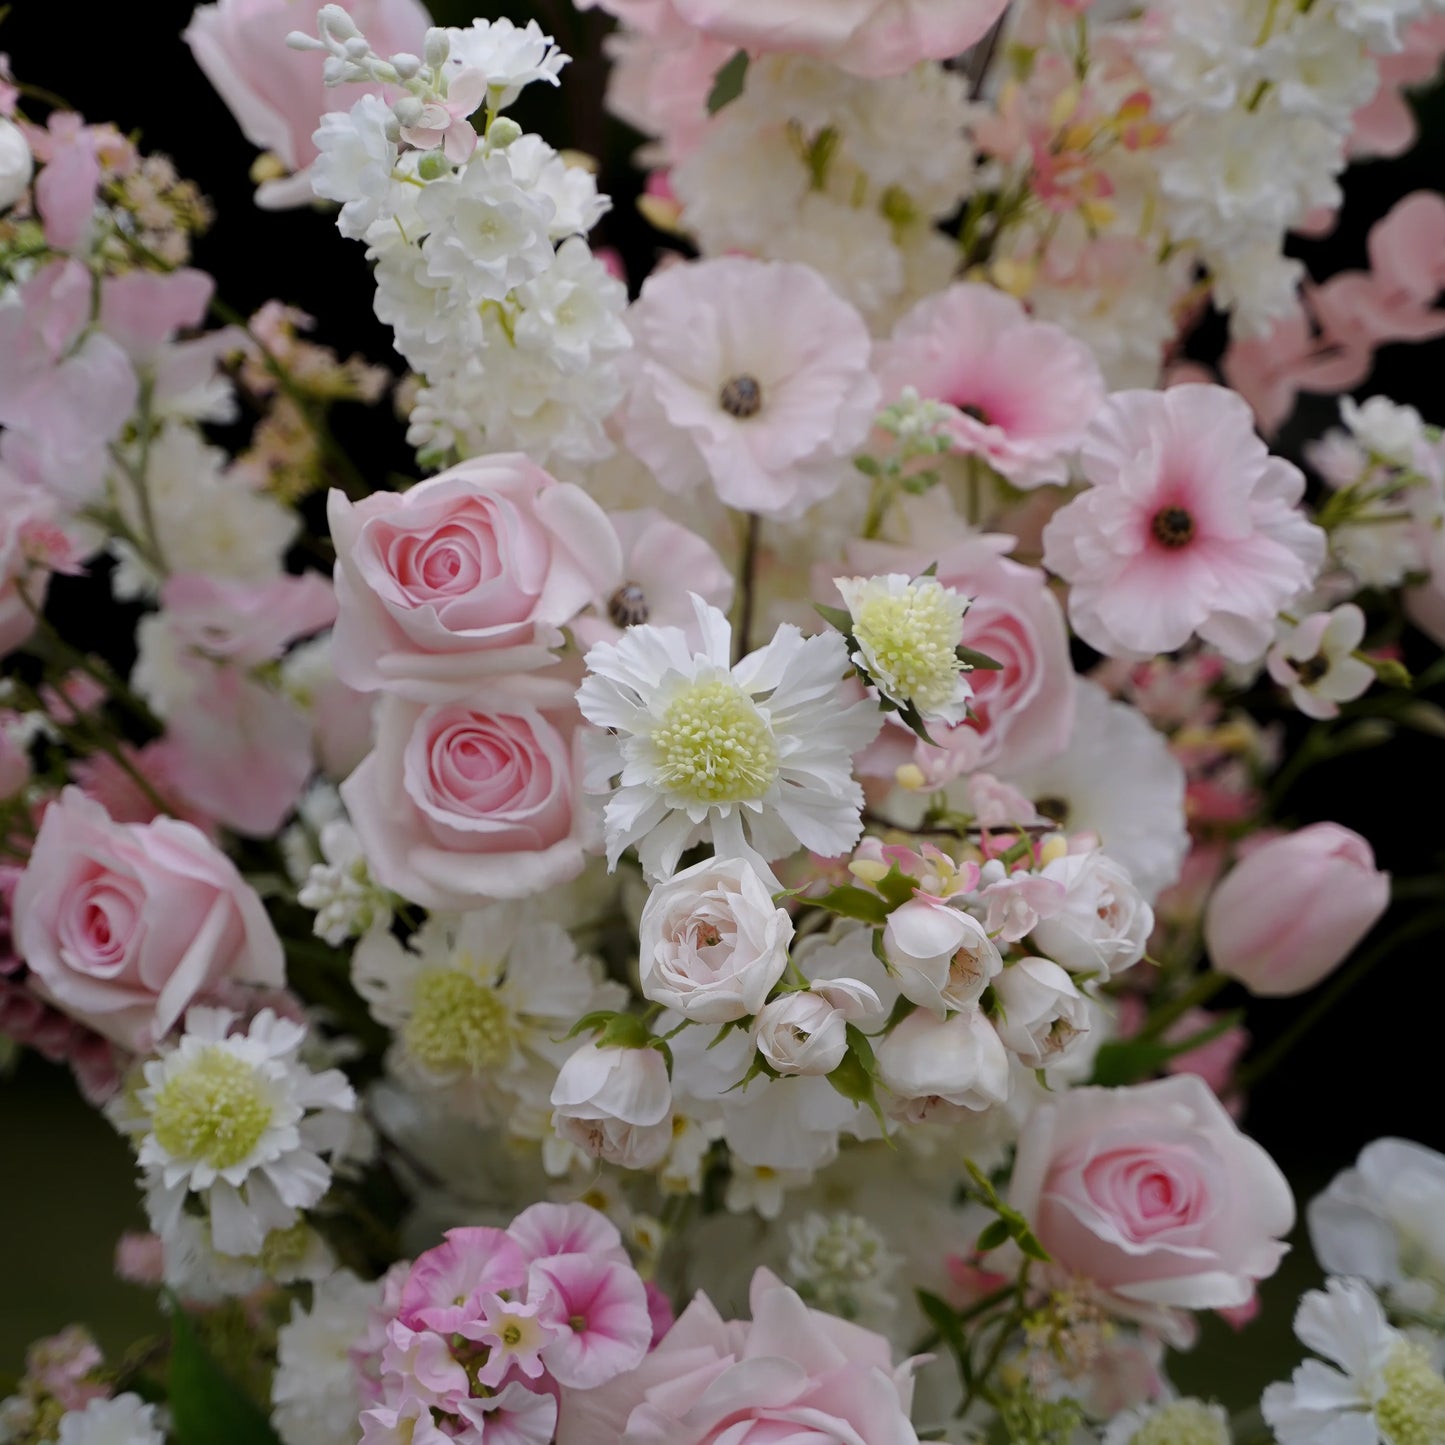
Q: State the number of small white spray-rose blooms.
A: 7